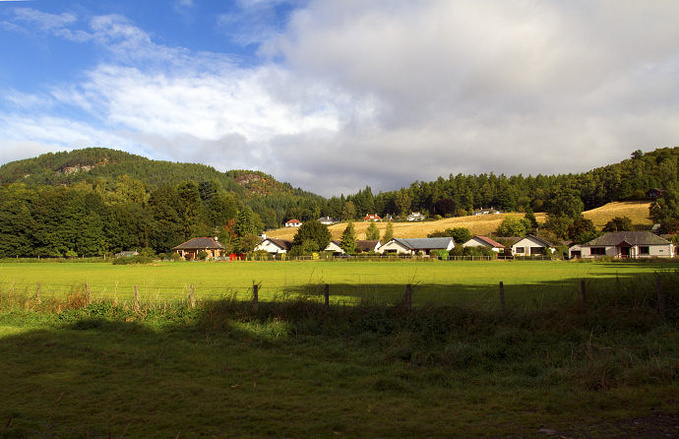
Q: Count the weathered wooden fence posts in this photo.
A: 10